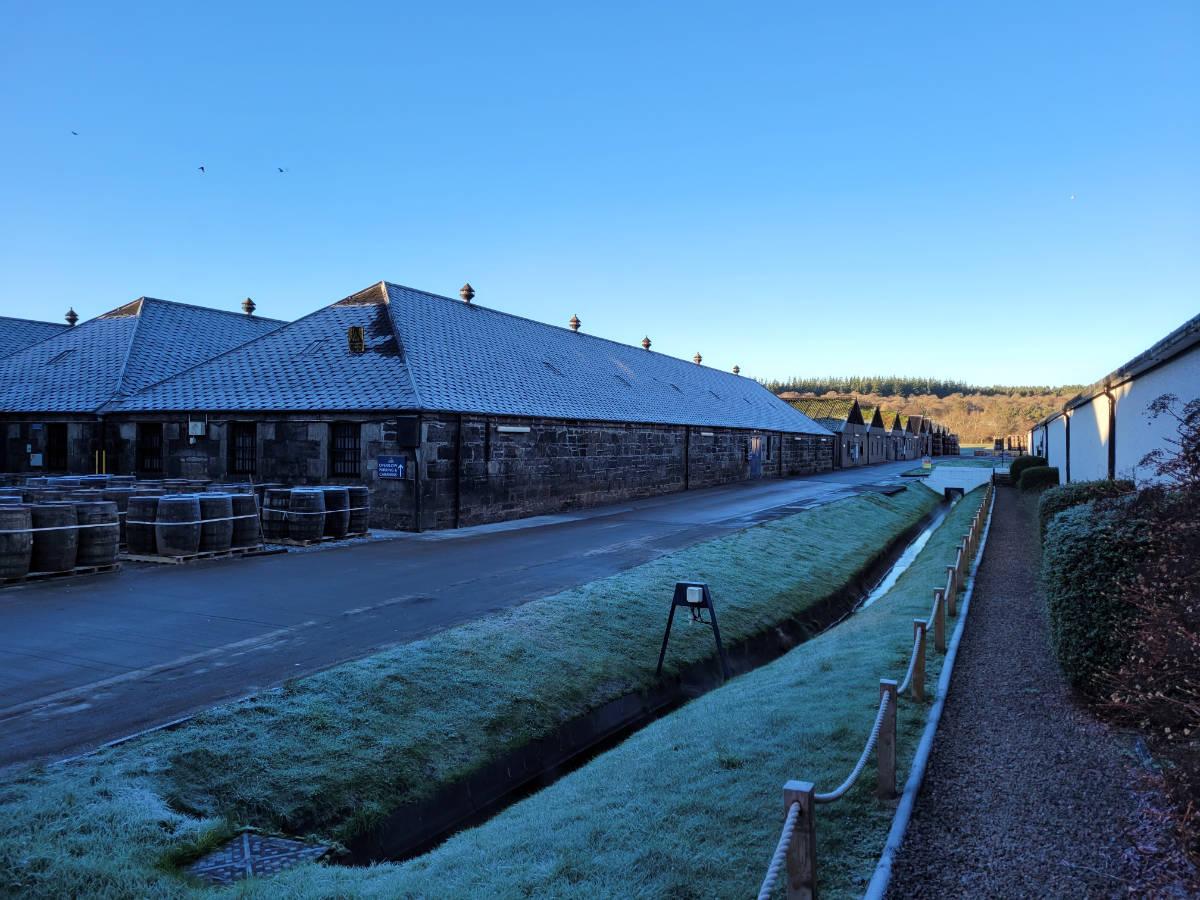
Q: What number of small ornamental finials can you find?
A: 7